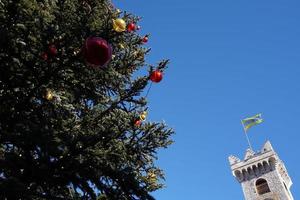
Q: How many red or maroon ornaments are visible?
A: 7